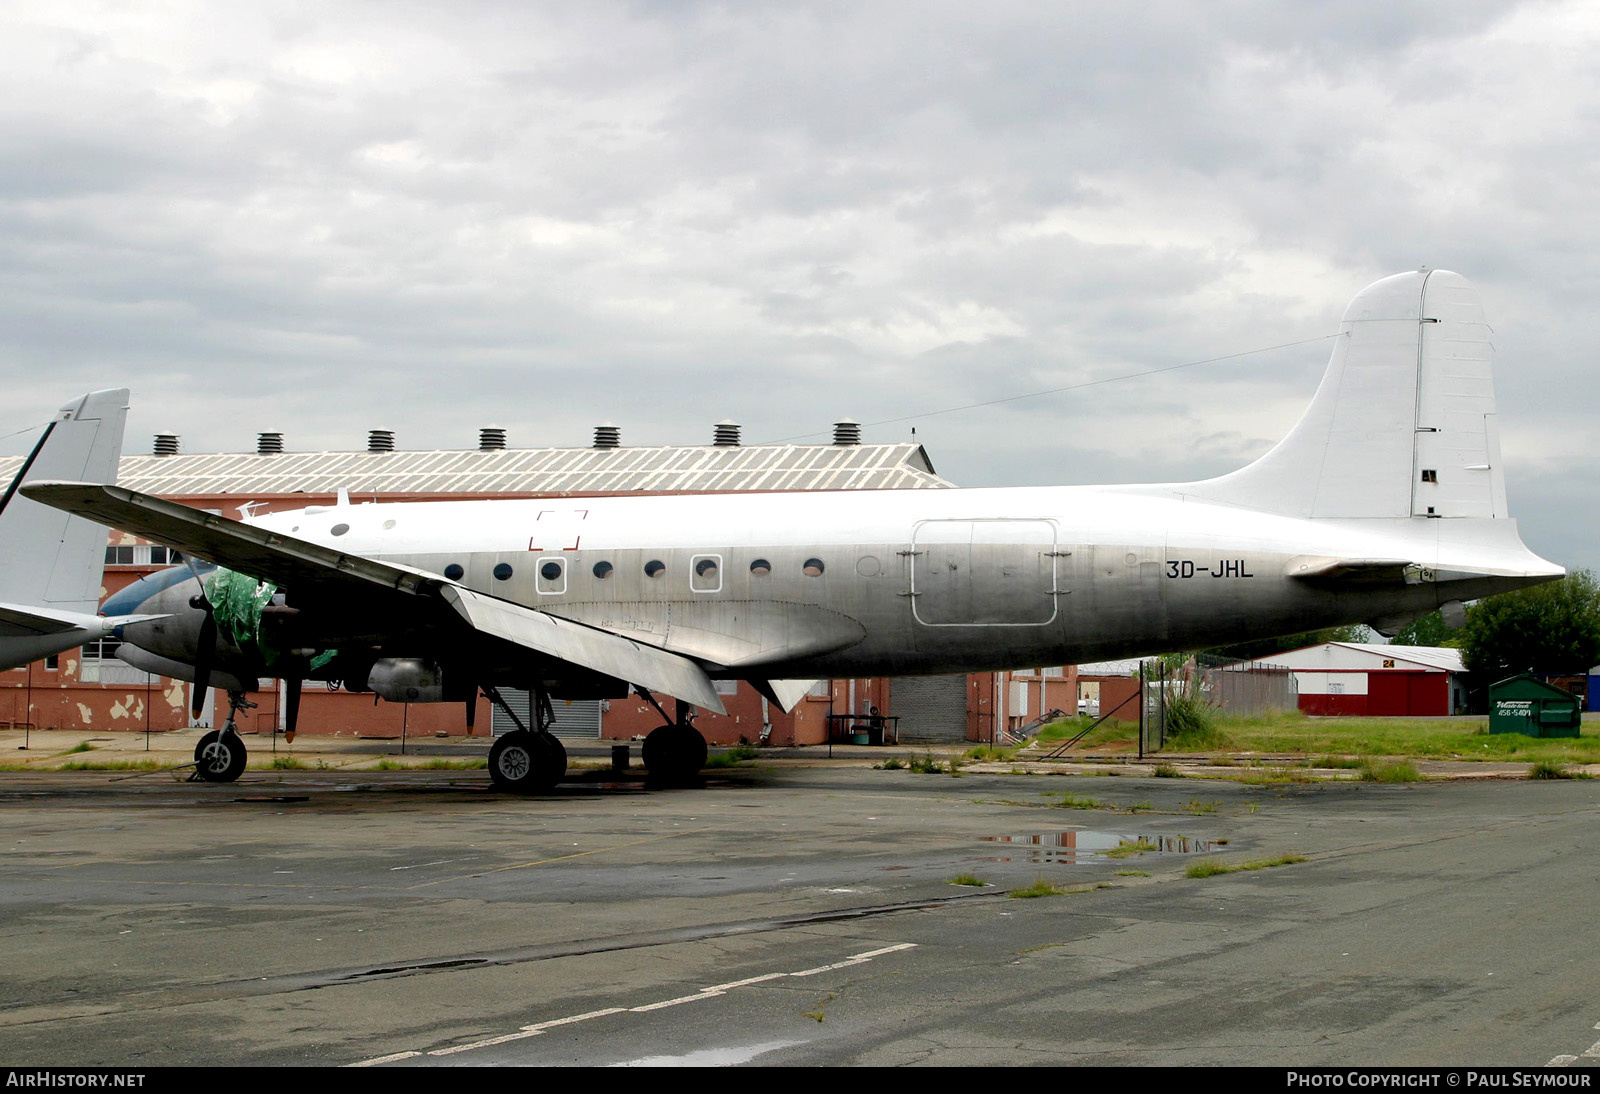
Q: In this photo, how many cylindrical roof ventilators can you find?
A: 7